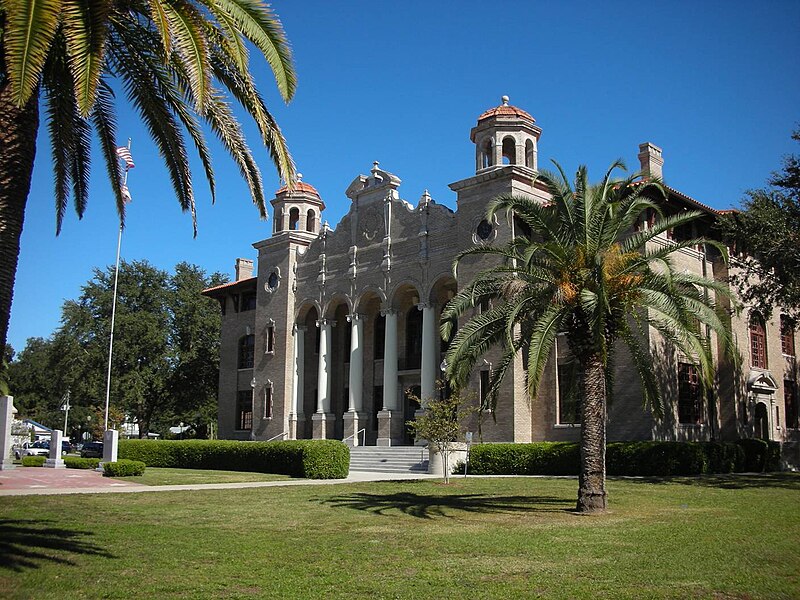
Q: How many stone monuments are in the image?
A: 3